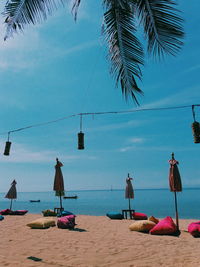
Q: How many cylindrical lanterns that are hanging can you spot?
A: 3